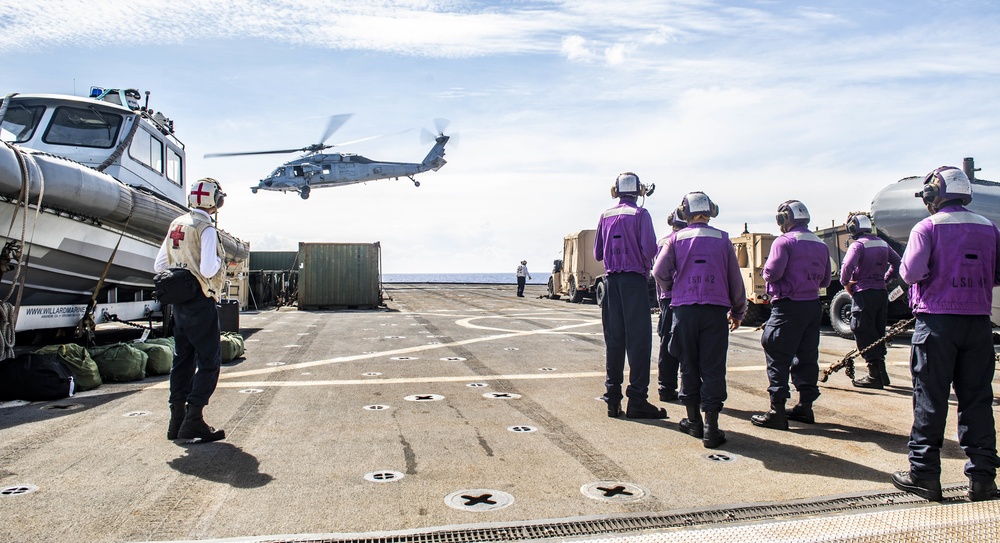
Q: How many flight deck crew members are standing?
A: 8